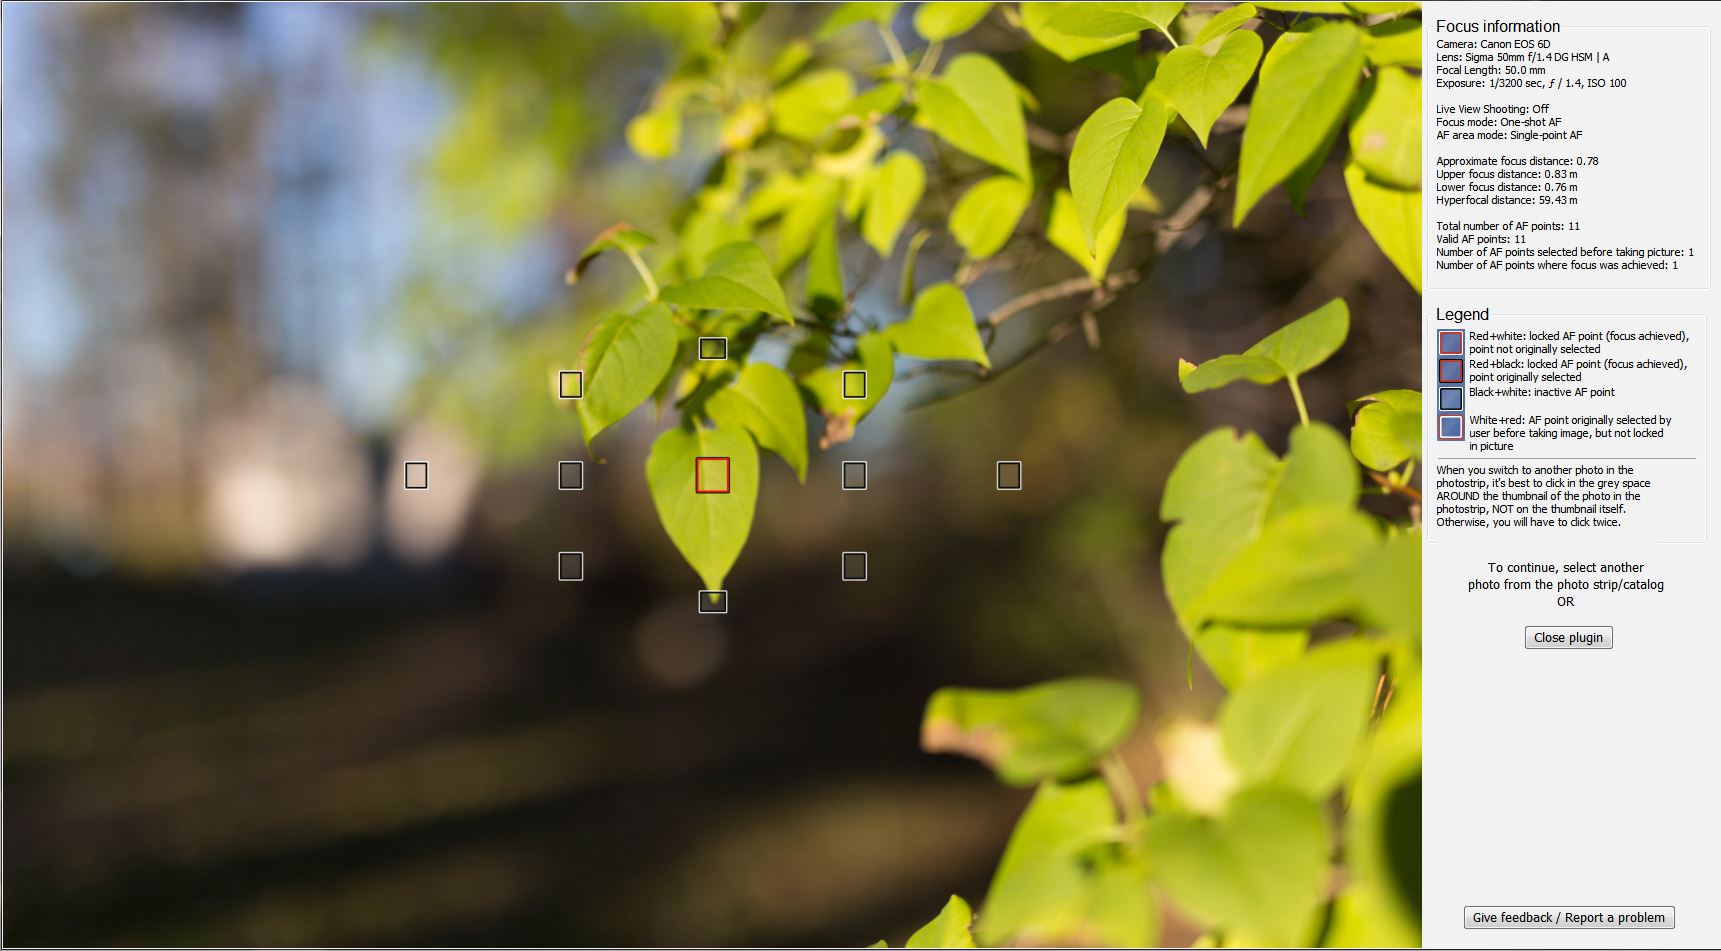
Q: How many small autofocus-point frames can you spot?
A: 11